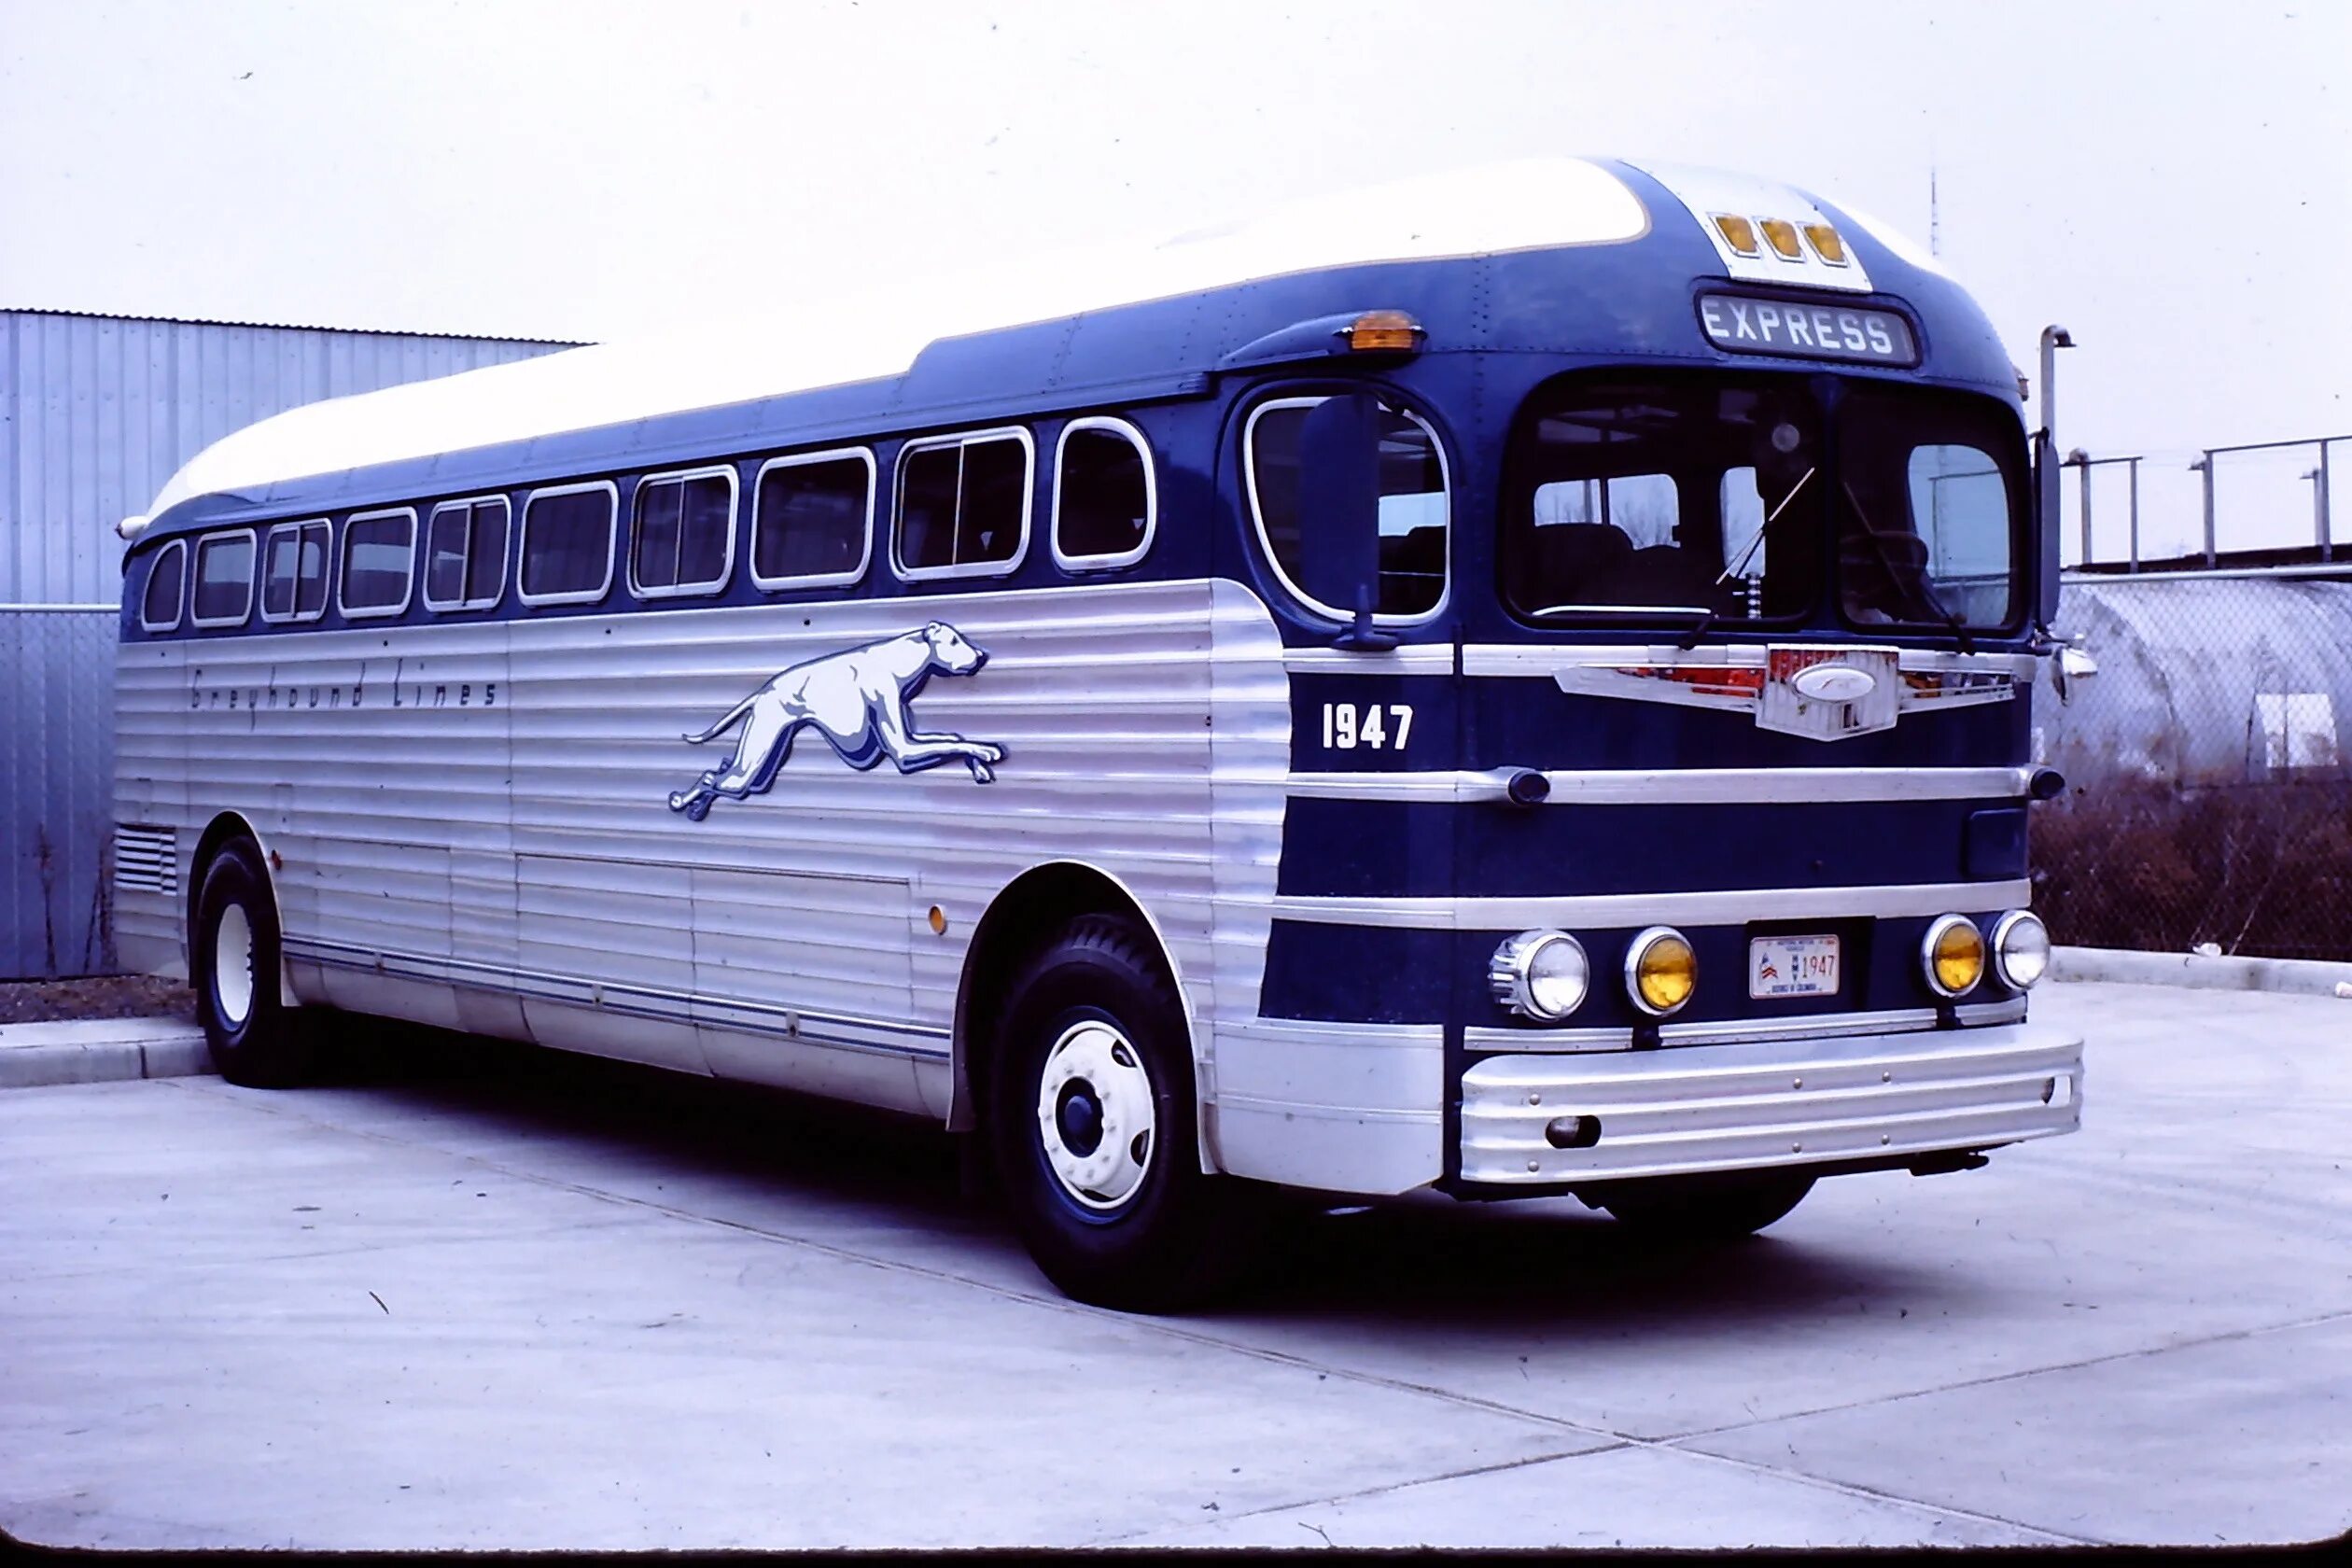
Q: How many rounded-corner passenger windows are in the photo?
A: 10